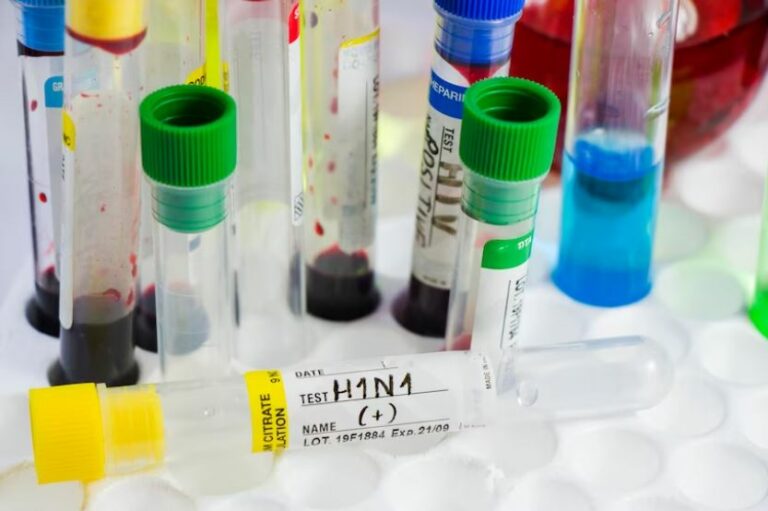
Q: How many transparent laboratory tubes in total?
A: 11